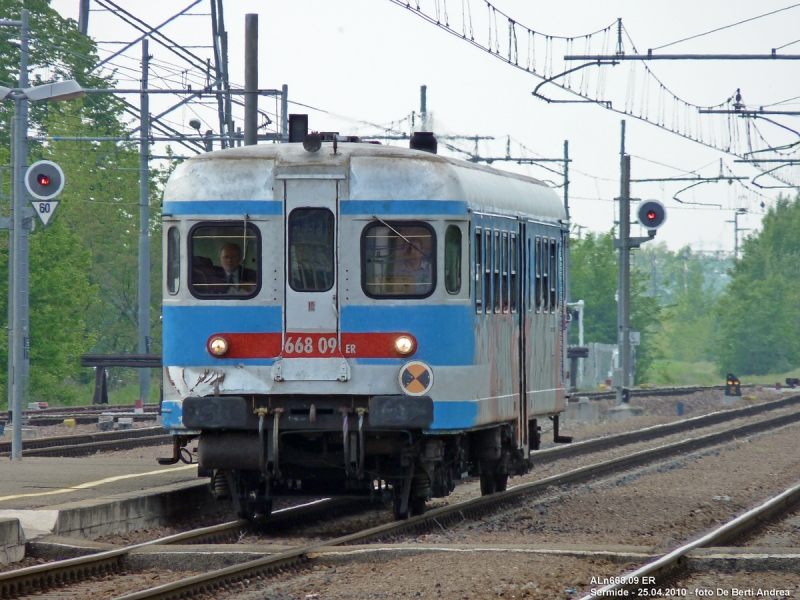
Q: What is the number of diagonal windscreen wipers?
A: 1